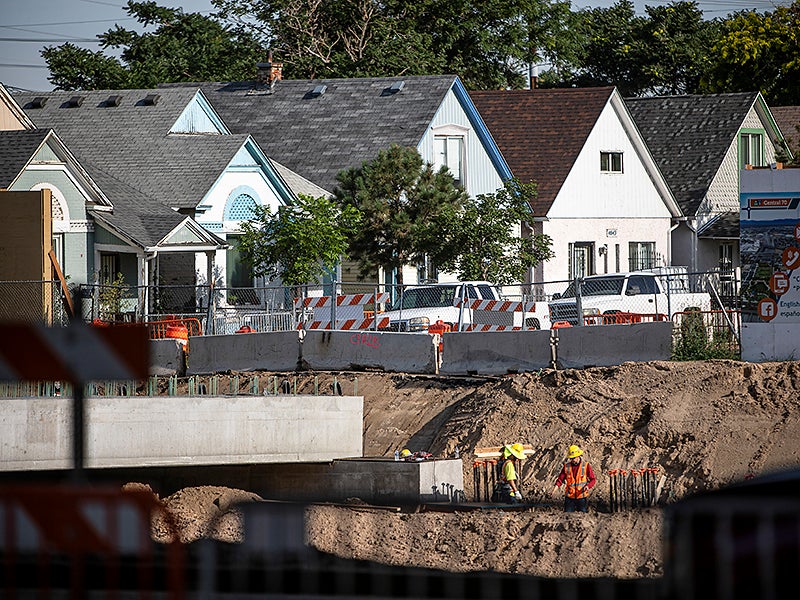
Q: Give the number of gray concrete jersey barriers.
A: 5